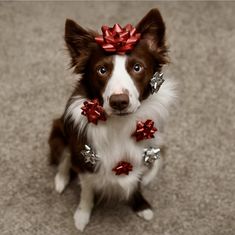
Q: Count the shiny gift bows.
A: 7